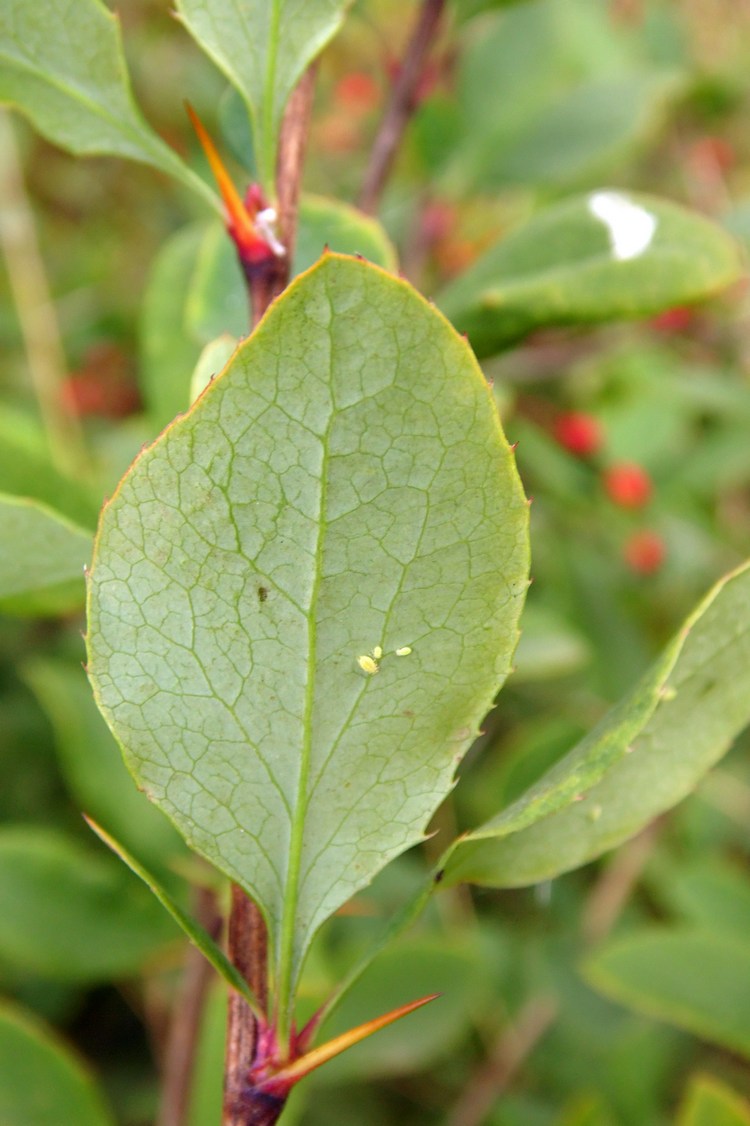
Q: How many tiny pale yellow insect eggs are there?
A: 3